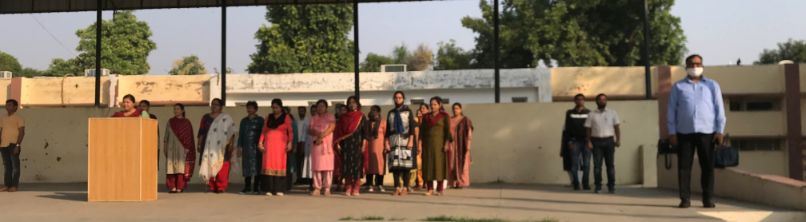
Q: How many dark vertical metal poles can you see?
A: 5